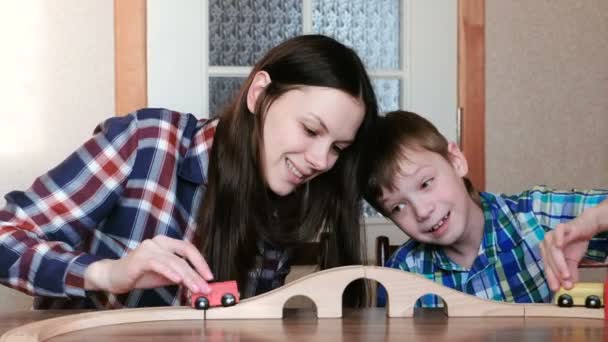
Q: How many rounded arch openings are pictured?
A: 3